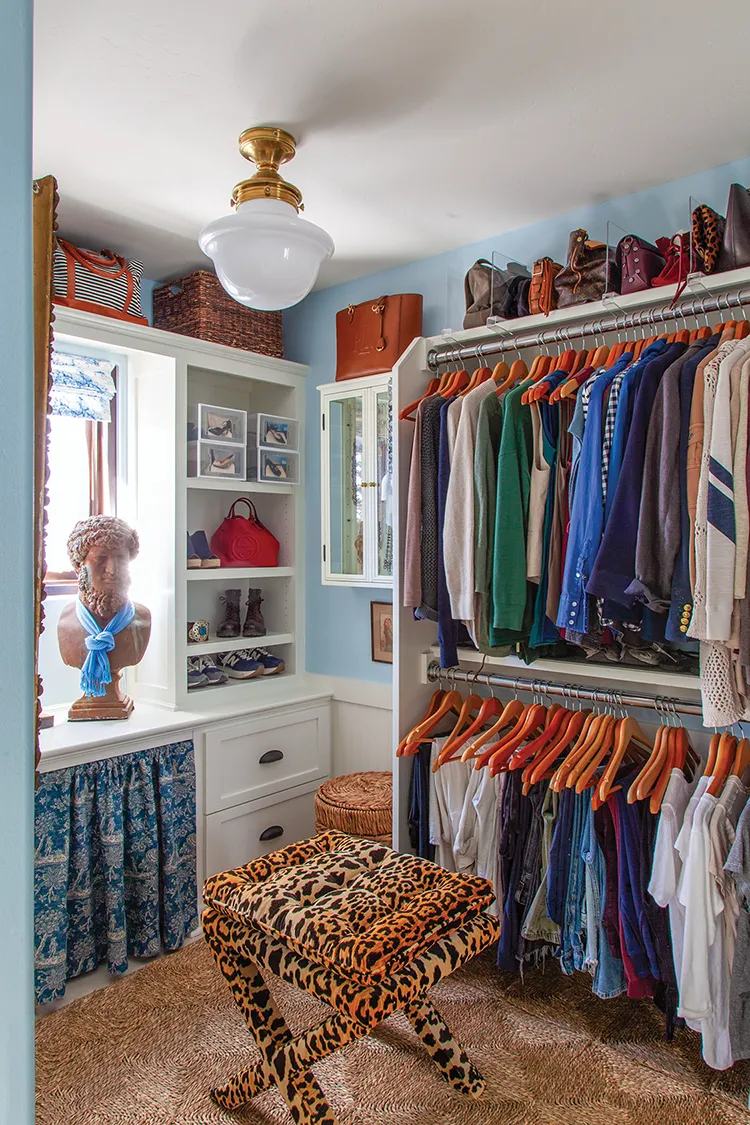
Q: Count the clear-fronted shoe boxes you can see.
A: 4